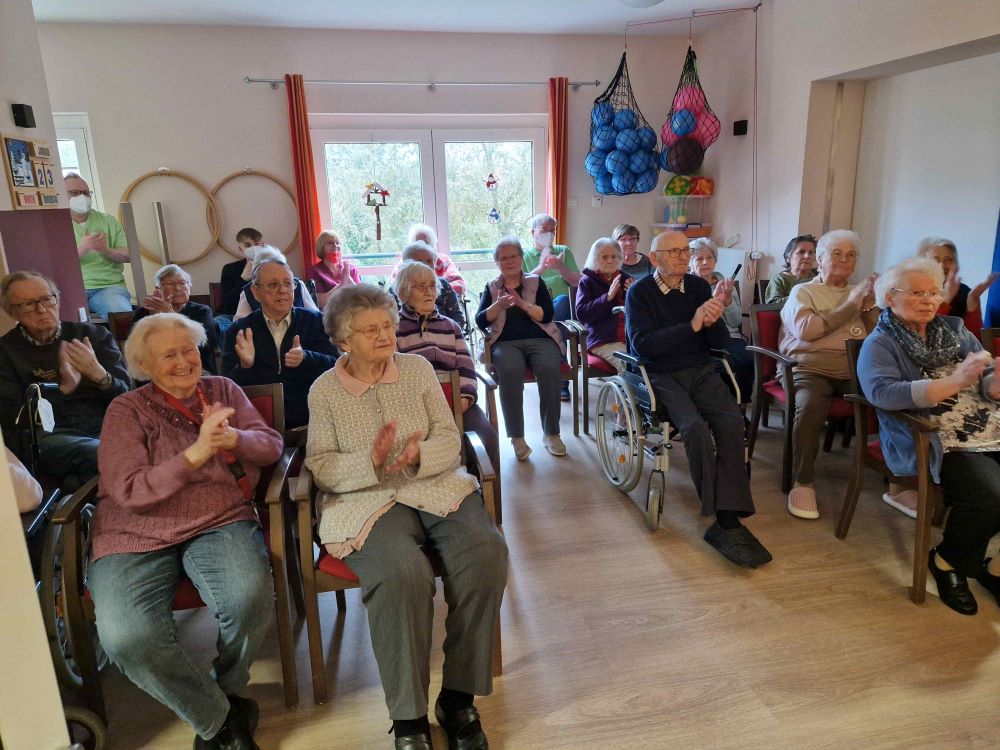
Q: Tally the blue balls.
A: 14